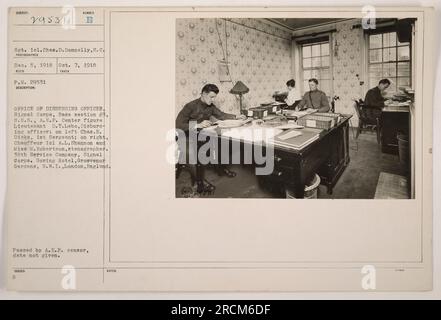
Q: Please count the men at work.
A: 3